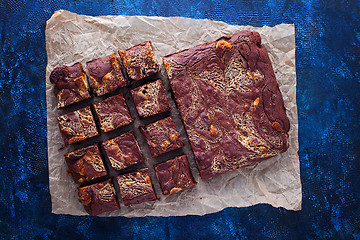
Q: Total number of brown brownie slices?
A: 12